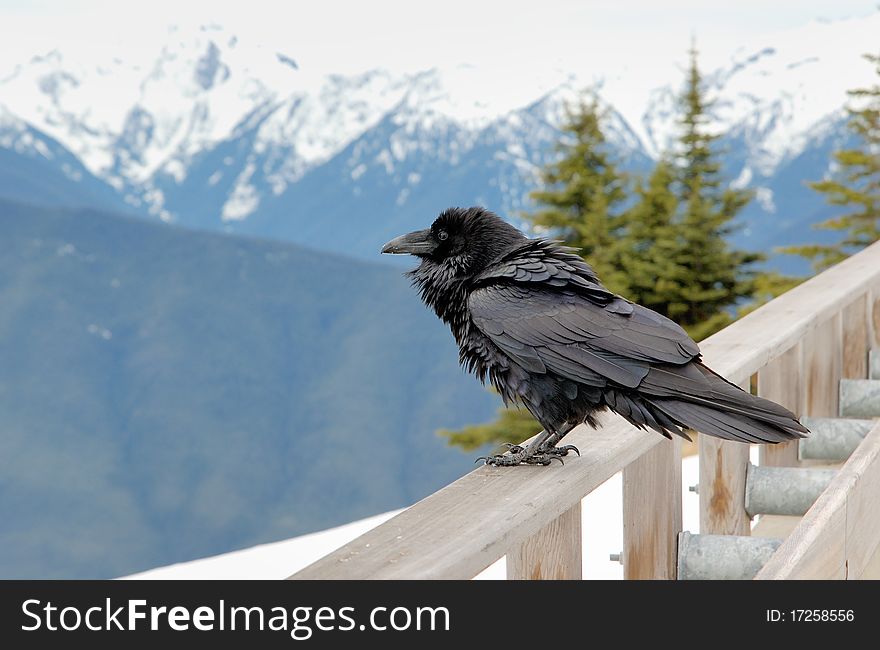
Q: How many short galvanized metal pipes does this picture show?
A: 5